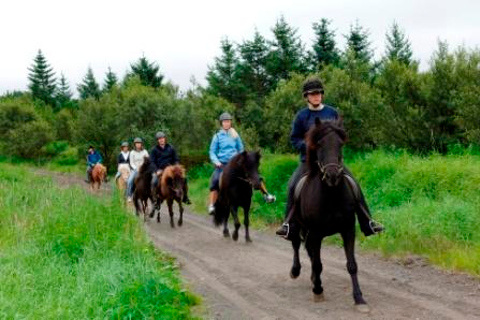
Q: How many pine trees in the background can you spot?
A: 11